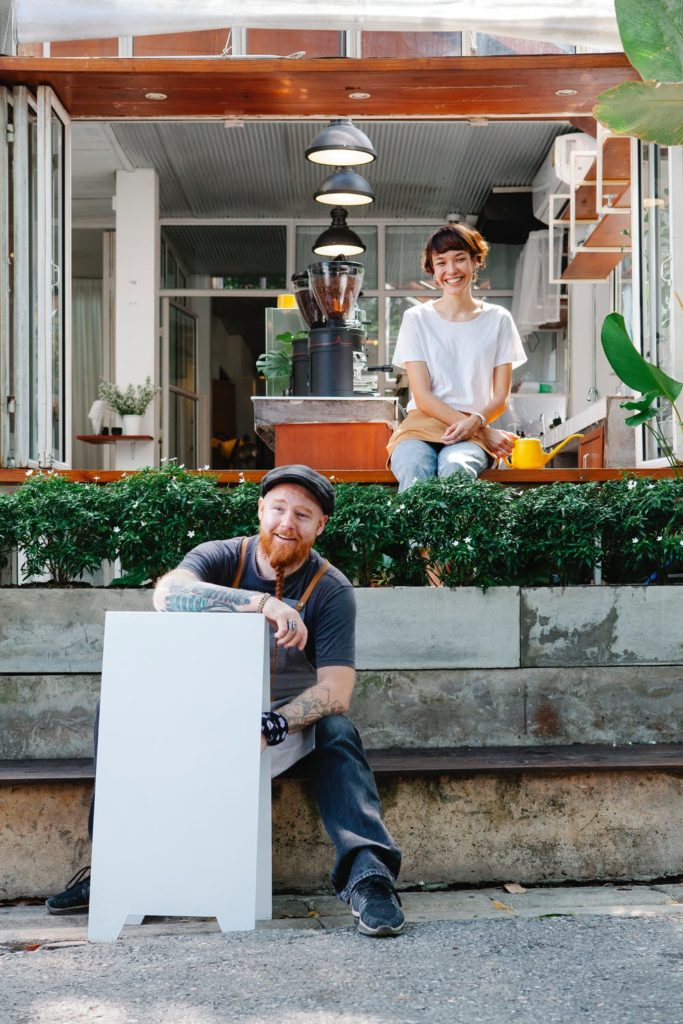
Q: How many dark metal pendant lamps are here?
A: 3